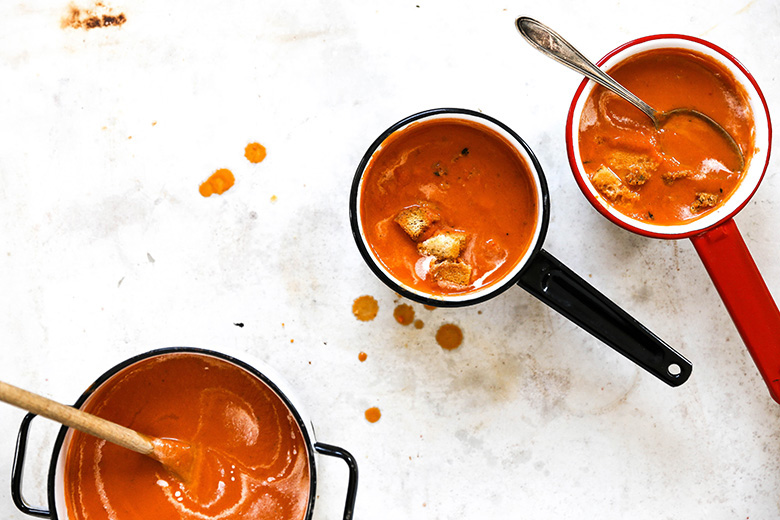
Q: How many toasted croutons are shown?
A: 7